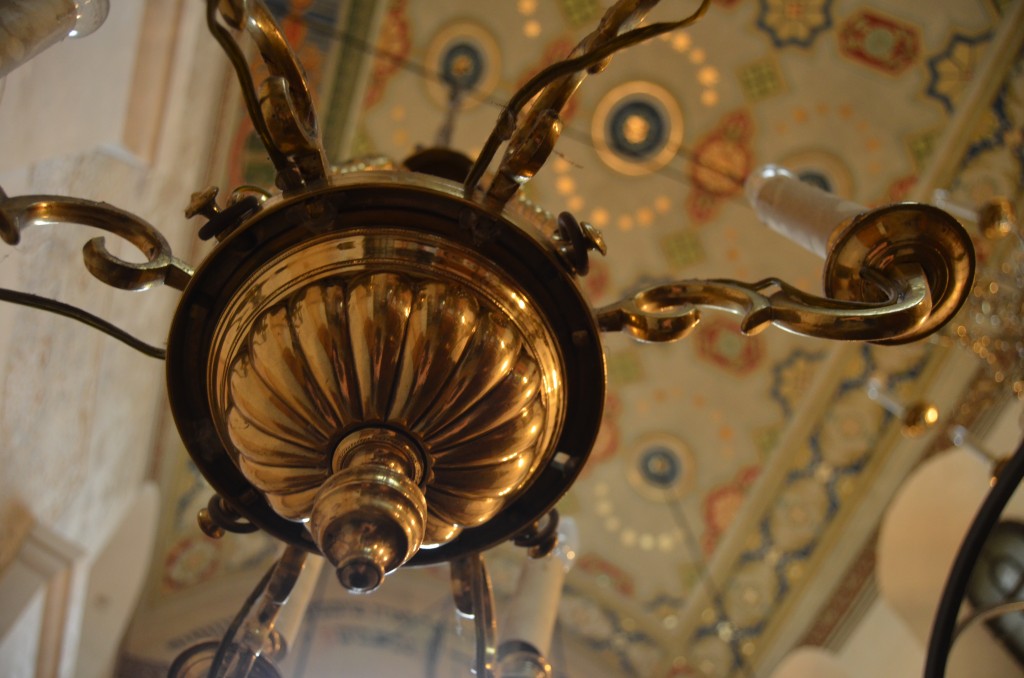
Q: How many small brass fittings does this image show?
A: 4